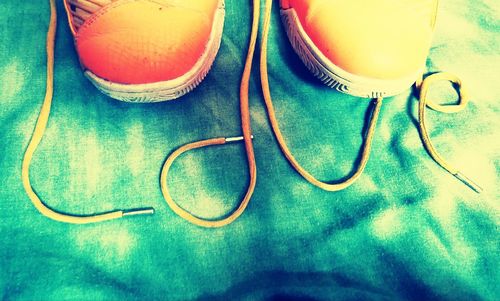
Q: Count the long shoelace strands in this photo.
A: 4